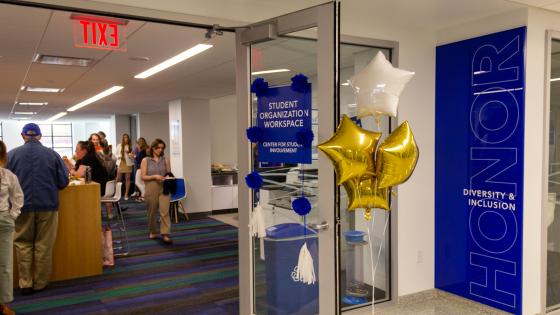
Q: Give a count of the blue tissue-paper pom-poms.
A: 6